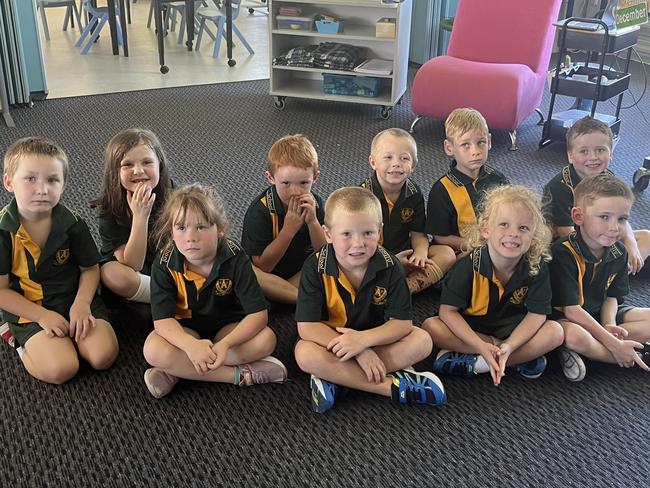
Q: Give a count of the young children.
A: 10